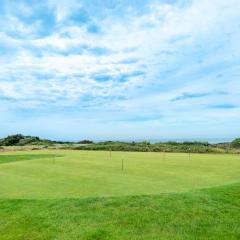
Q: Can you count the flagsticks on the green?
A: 5